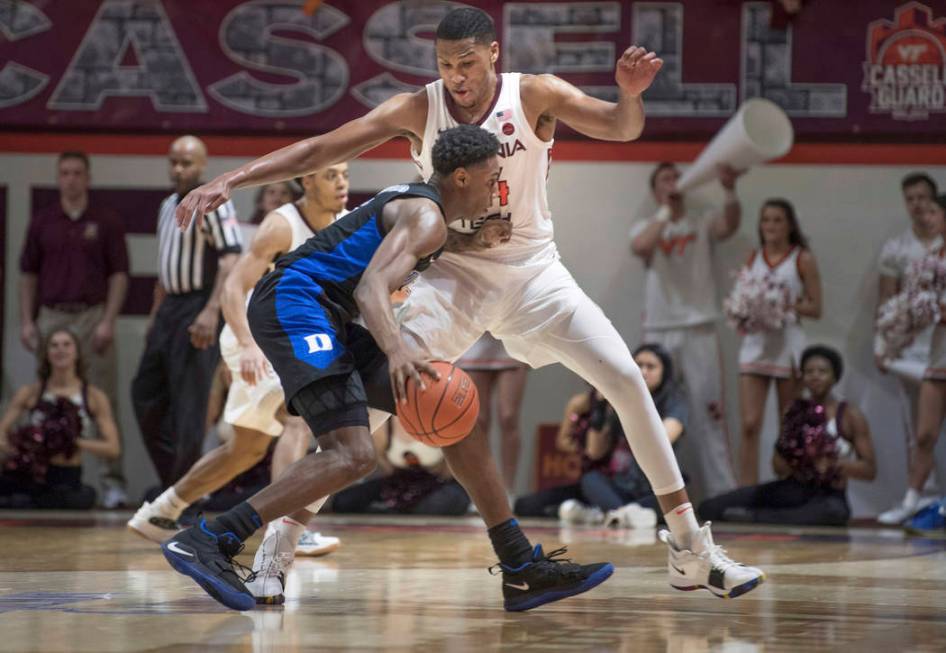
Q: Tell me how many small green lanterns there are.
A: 0